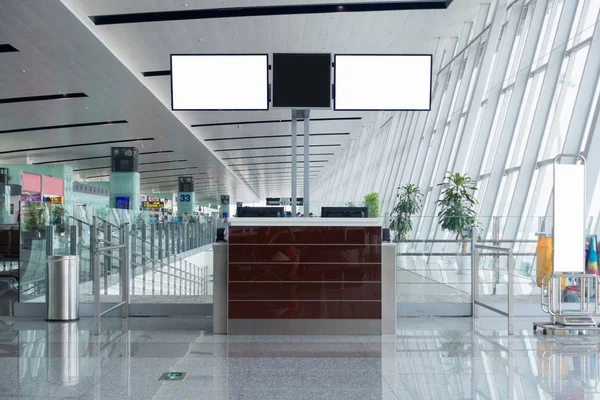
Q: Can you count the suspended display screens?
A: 3